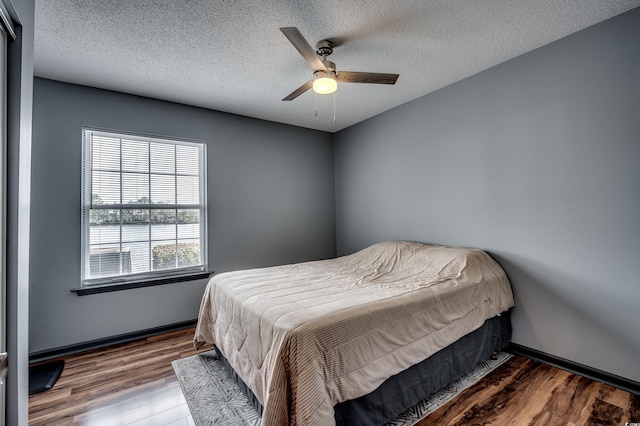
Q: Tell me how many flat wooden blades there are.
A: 3